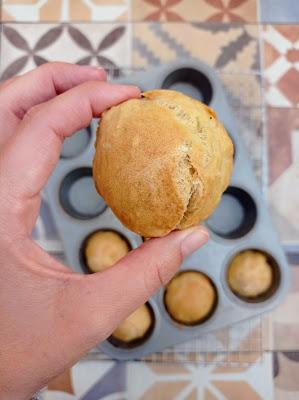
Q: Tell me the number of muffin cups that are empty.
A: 4